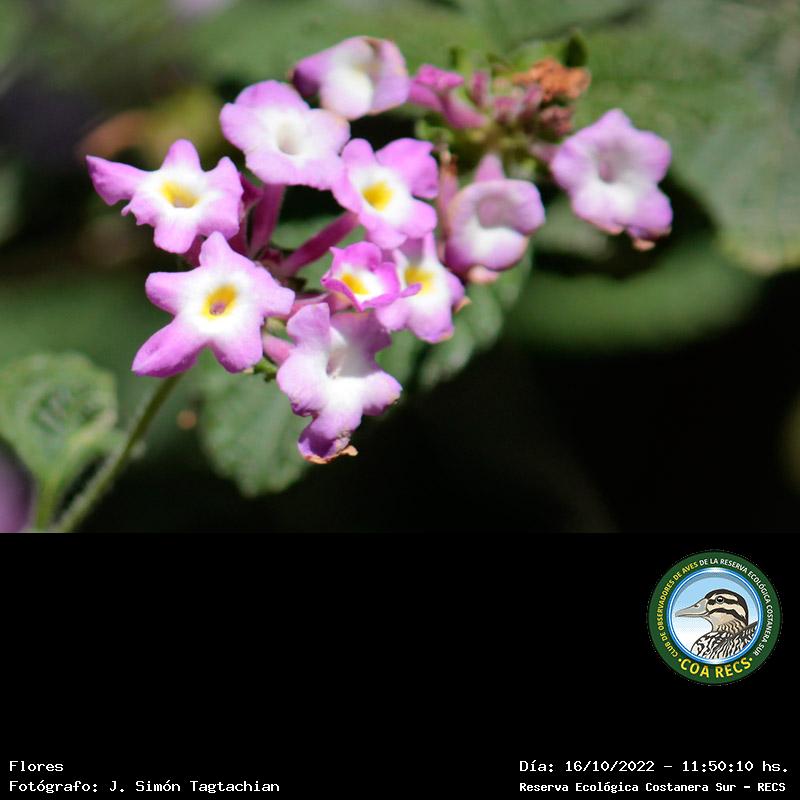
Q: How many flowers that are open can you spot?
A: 10